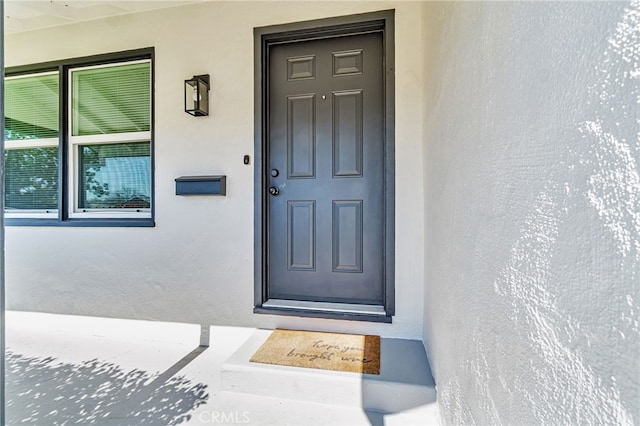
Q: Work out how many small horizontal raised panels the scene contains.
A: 2